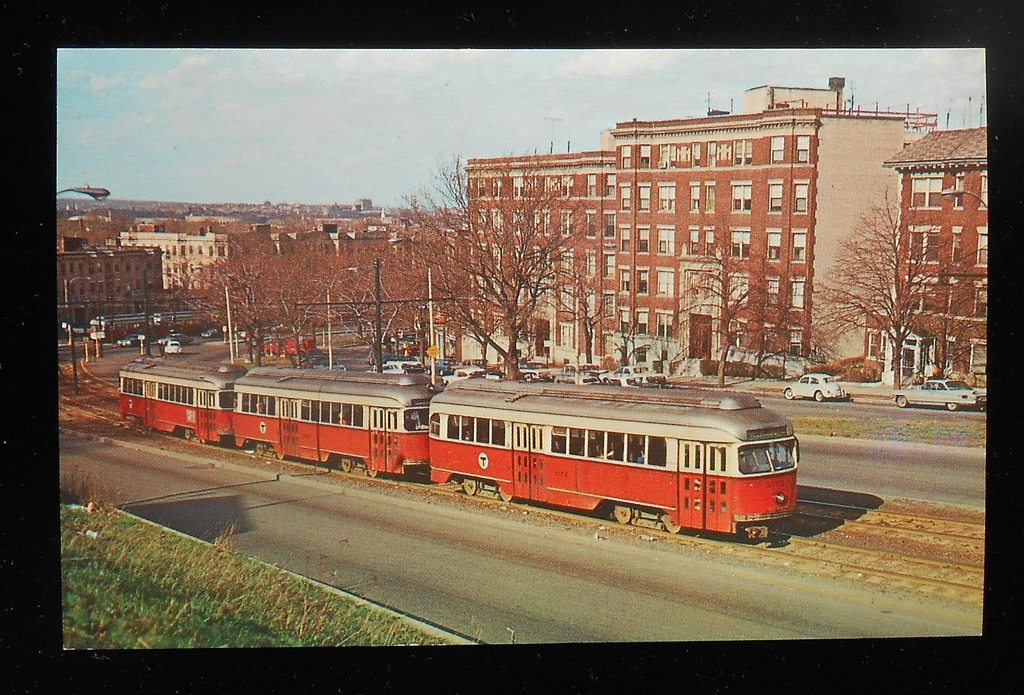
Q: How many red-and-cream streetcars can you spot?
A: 3